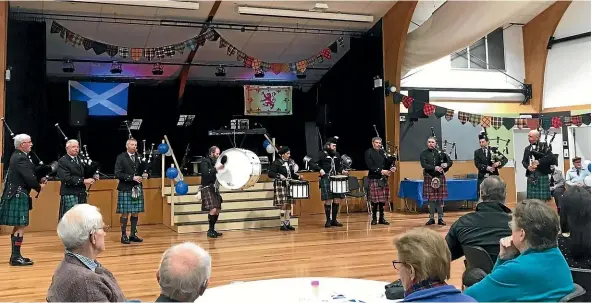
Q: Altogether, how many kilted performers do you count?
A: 10